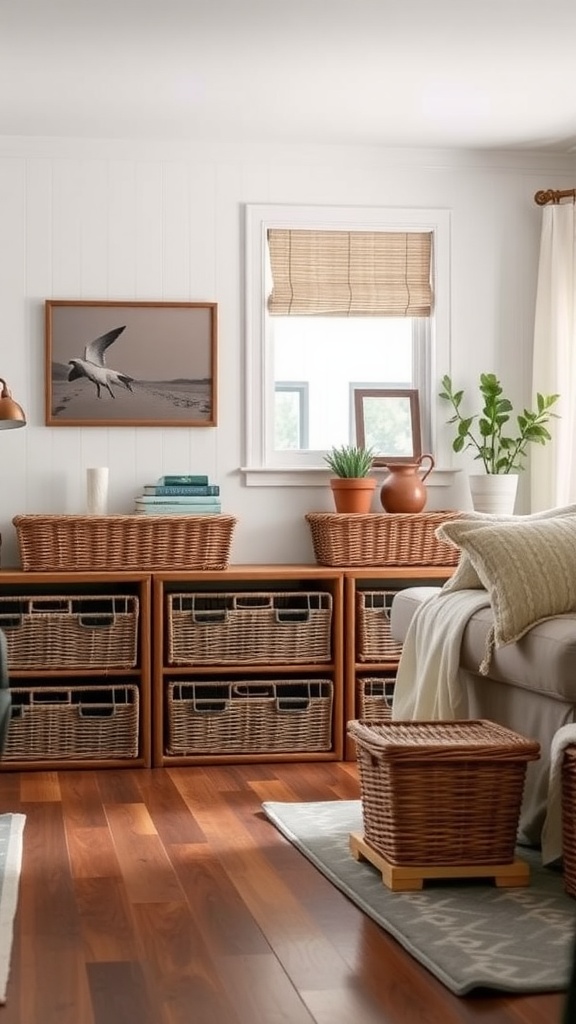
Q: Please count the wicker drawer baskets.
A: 6